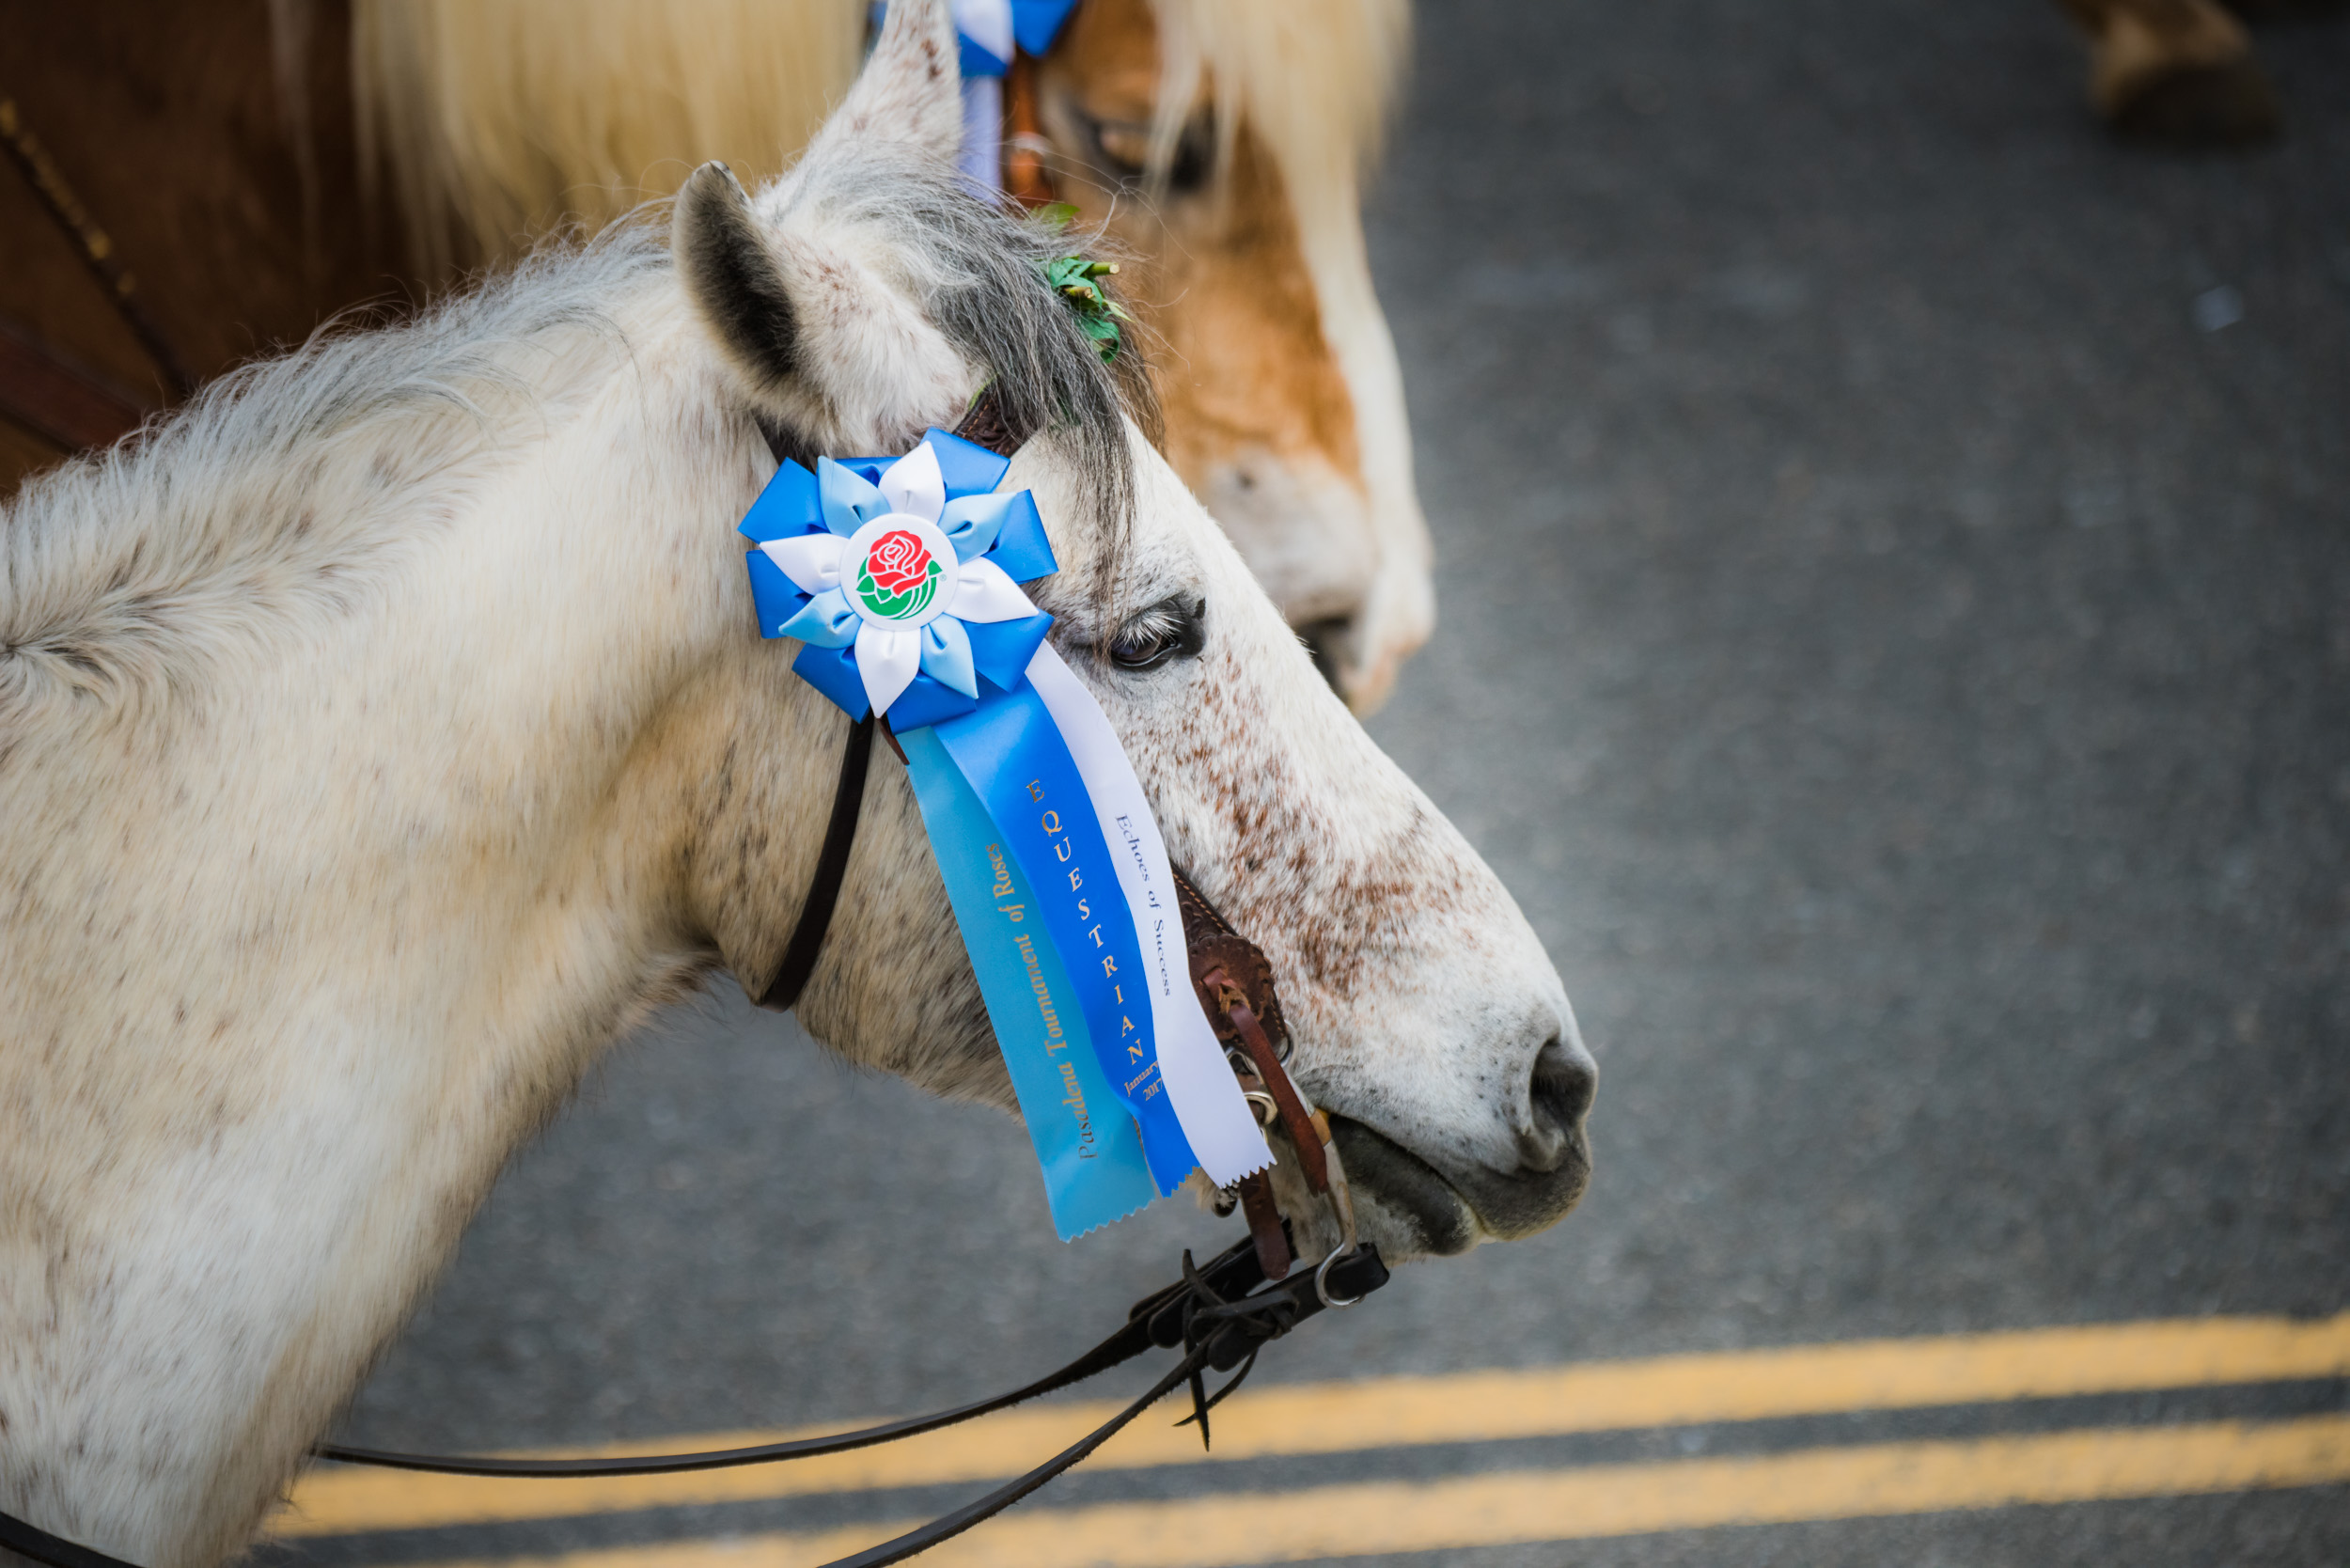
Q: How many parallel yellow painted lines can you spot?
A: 2